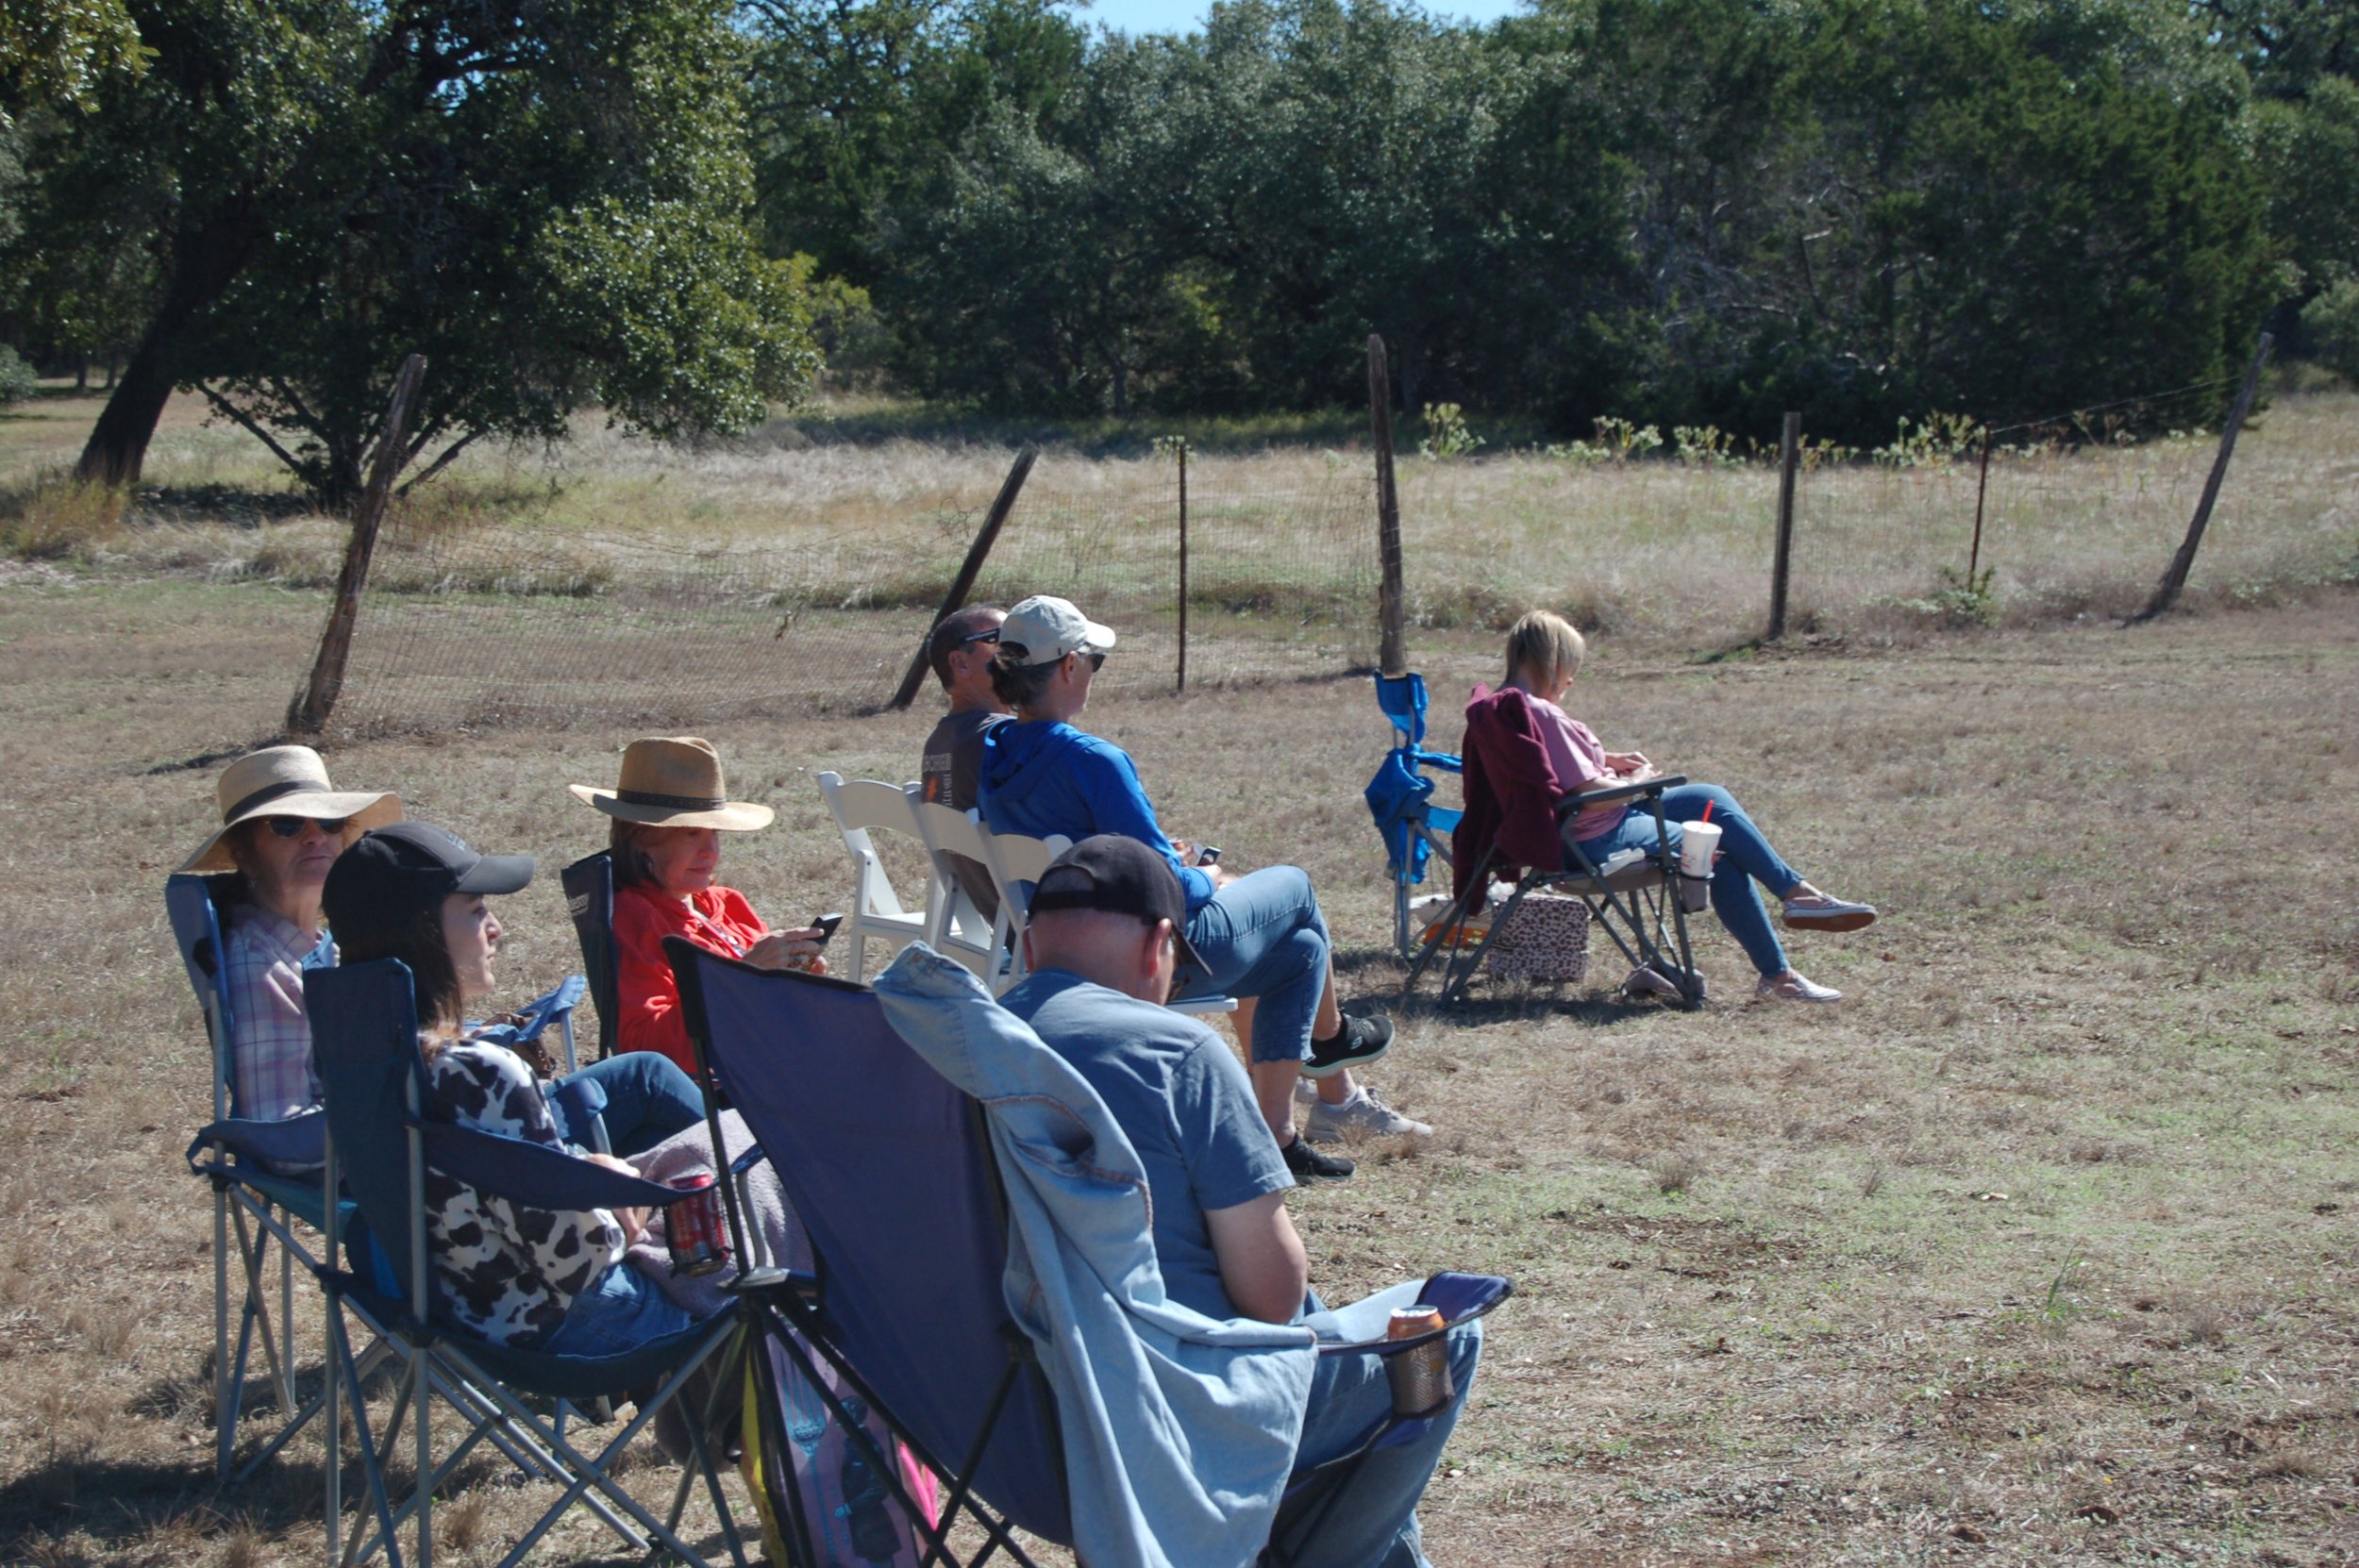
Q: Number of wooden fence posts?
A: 5